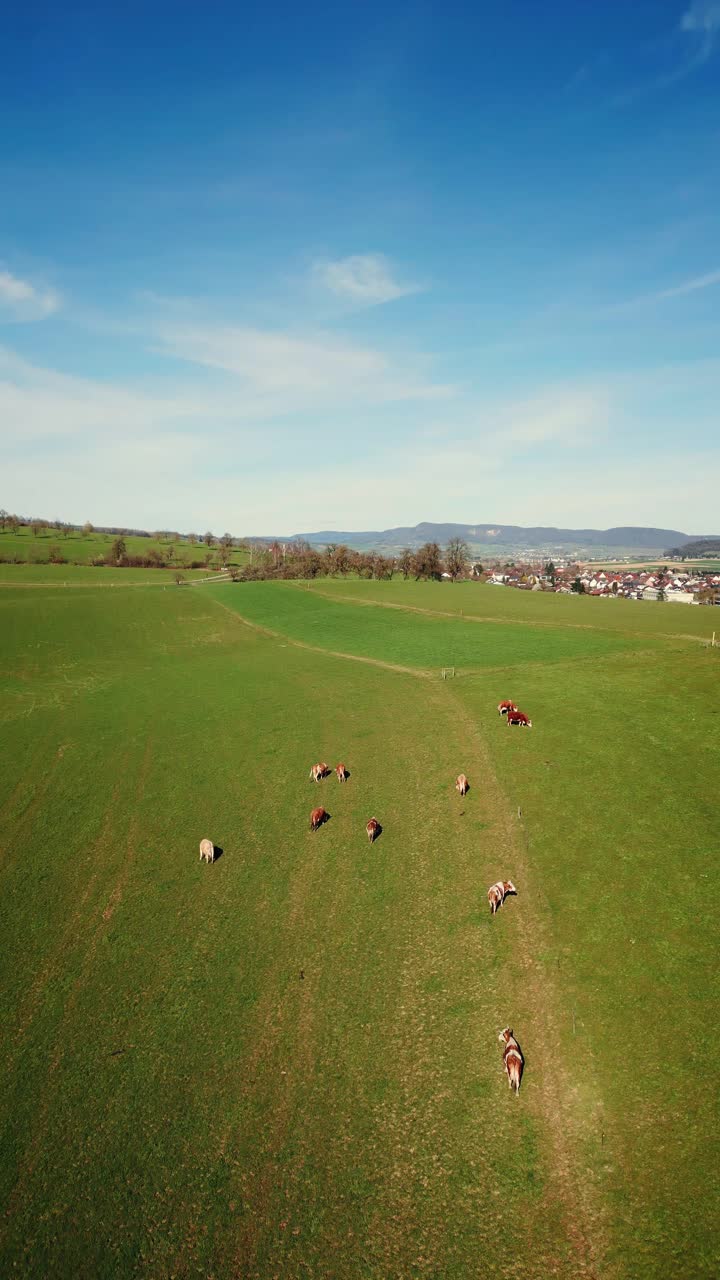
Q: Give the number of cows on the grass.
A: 10